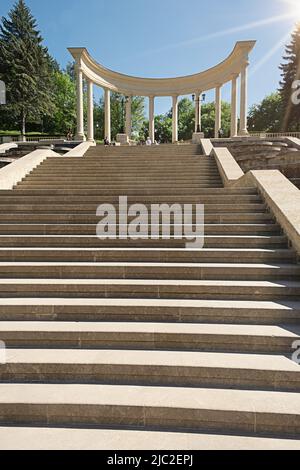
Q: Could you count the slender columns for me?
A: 10